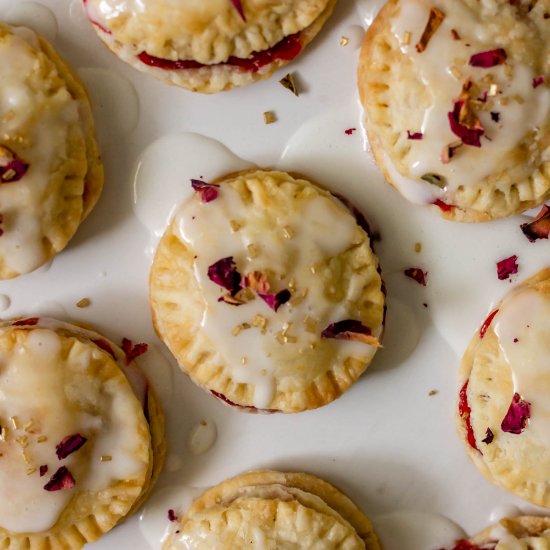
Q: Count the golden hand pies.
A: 8